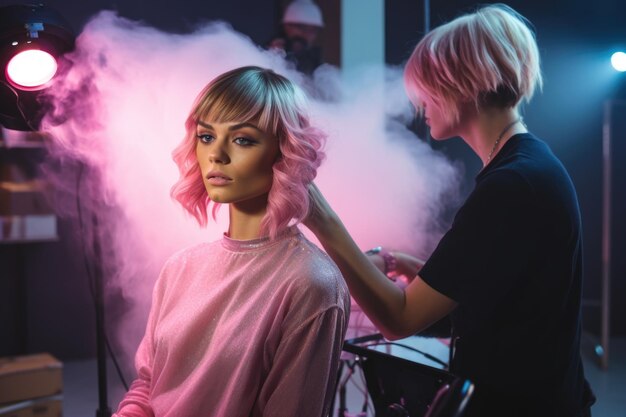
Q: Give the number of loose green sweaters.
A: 0